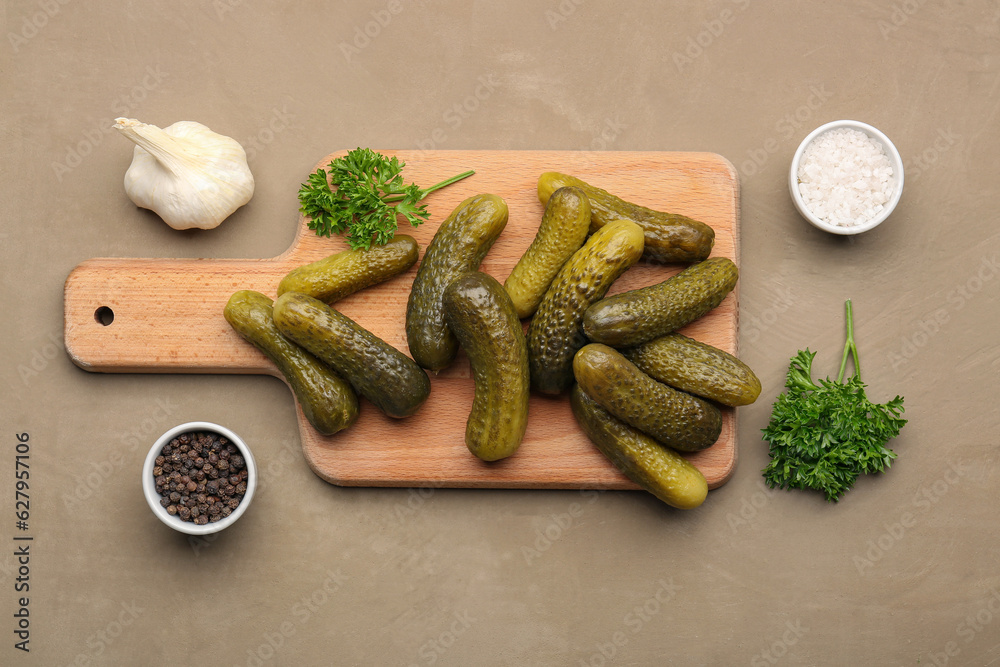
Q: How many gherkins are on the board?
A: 12